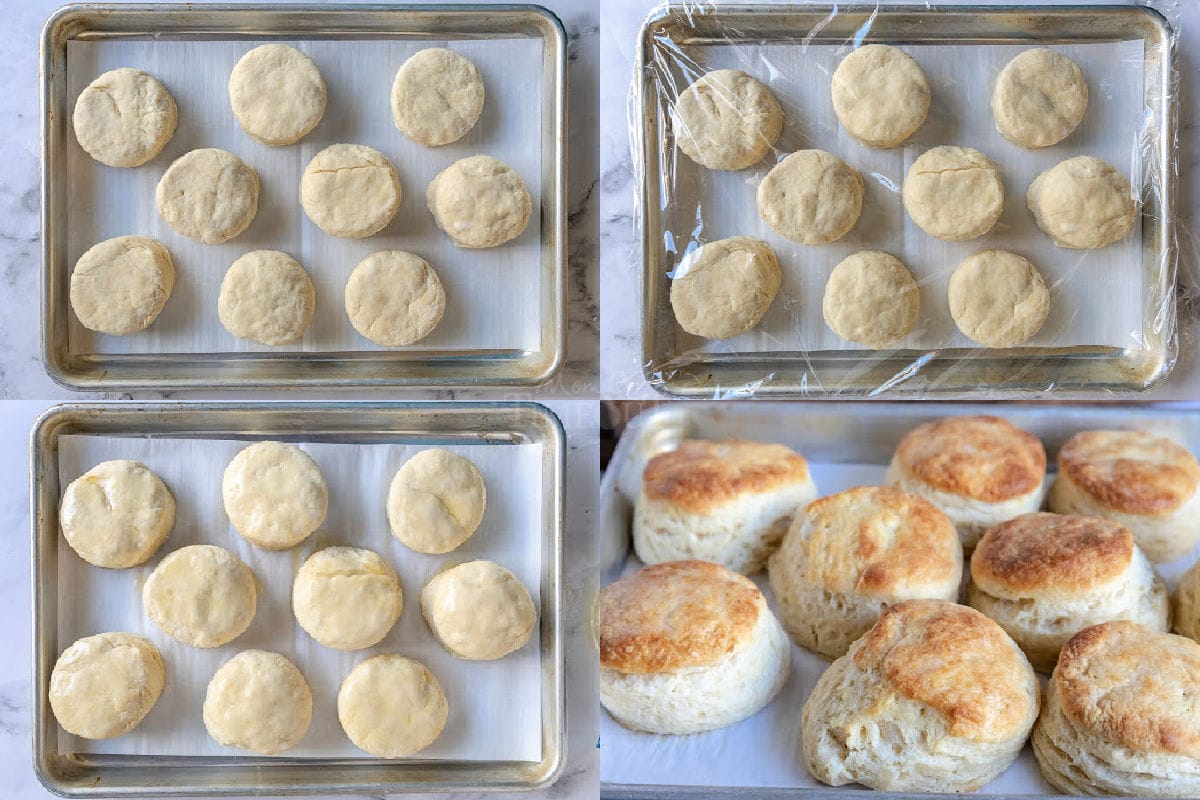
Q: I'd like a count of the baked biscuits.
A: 9